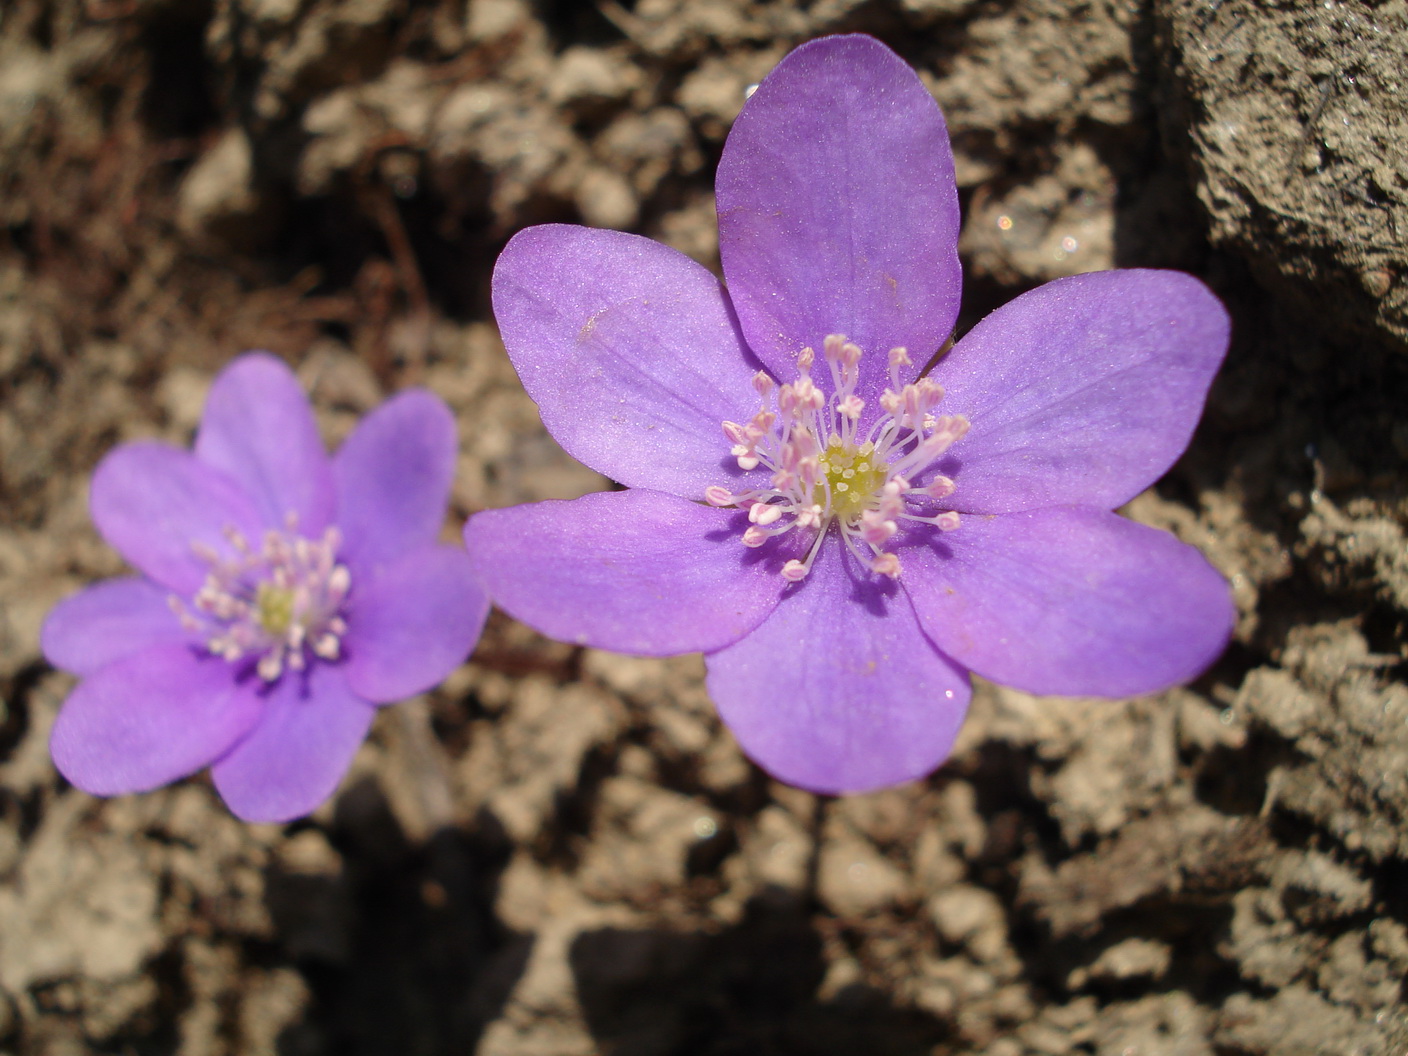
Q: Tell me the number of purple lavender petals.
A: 13